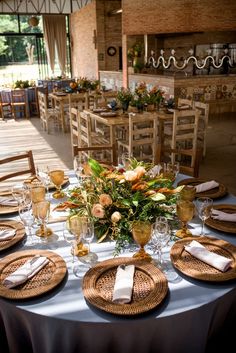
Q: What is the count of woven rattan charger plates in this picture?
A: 8